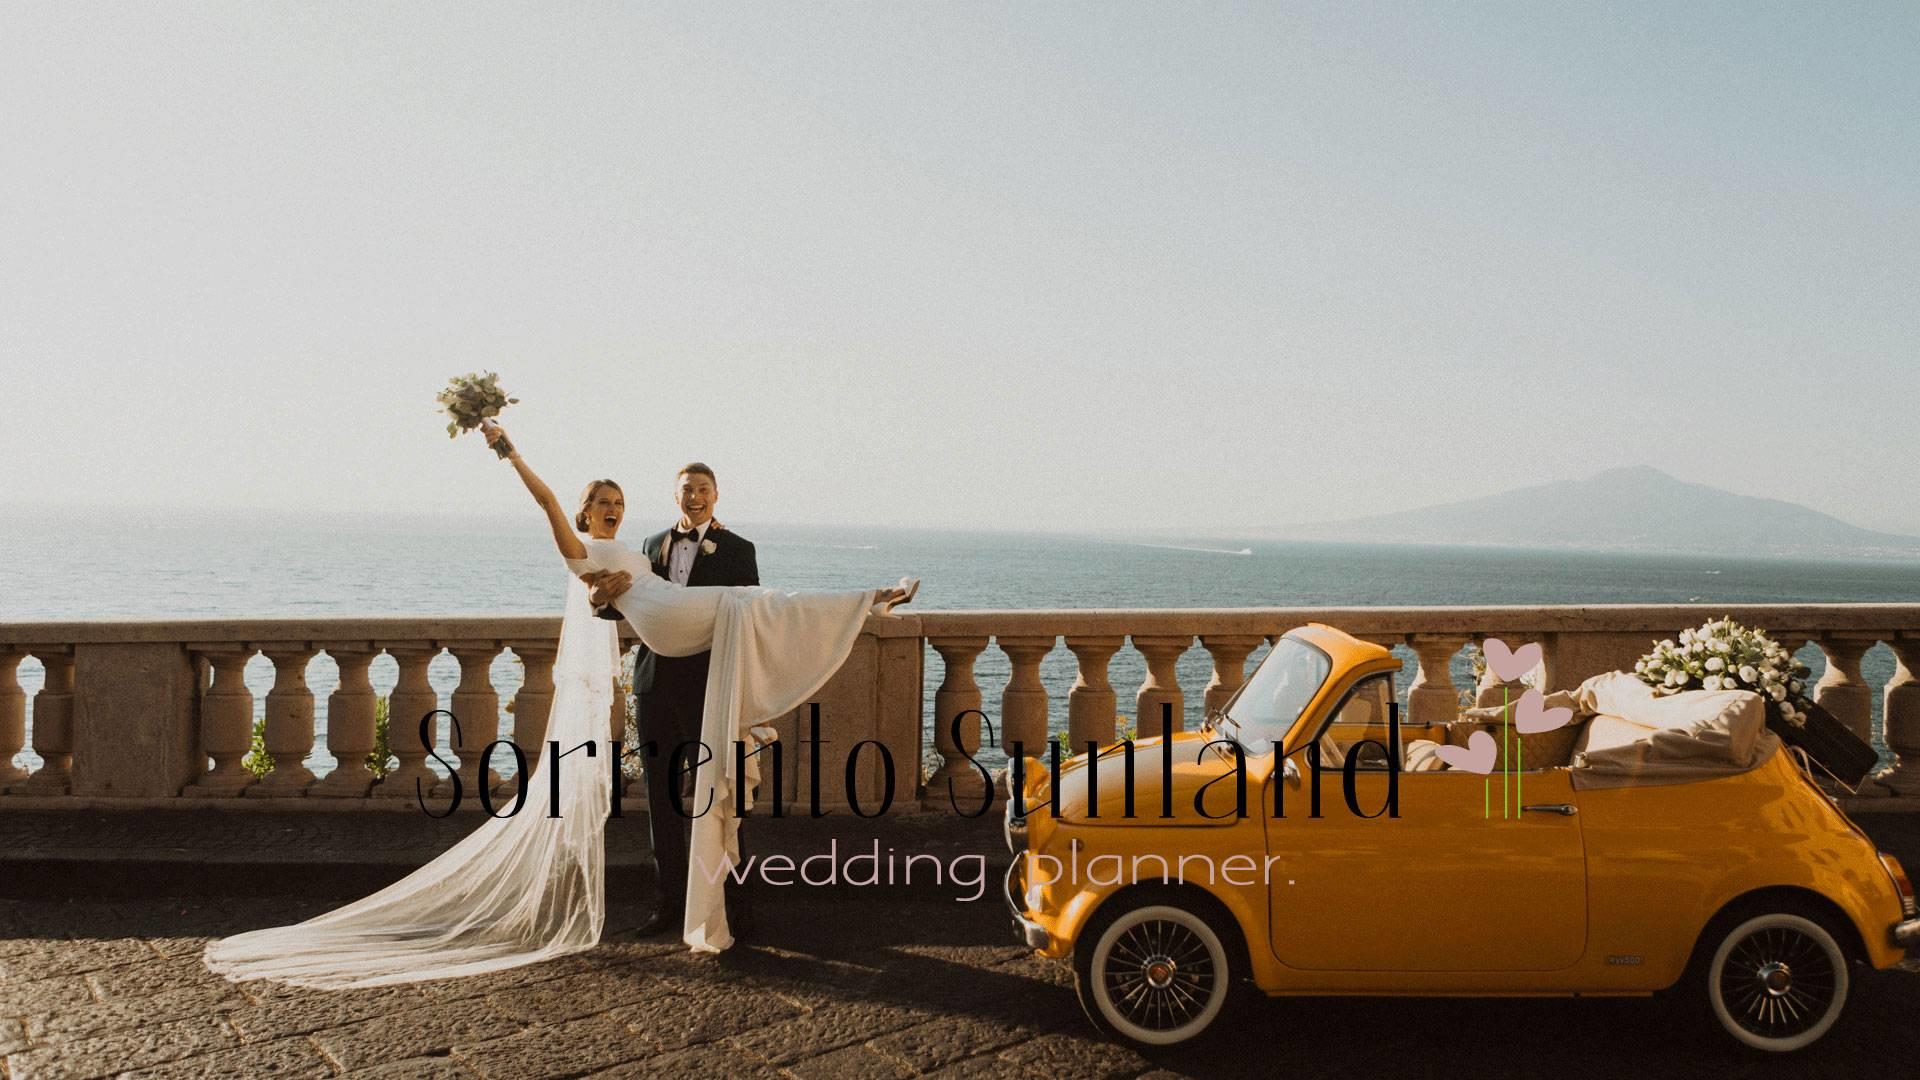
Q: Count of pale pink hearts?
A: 3